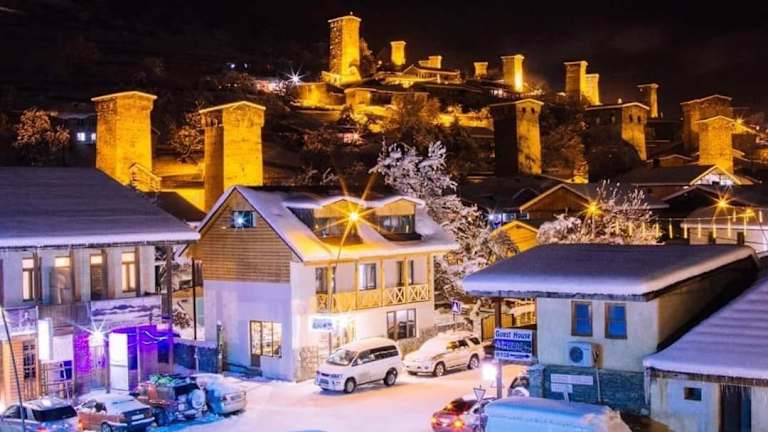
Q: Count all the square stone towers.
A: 14